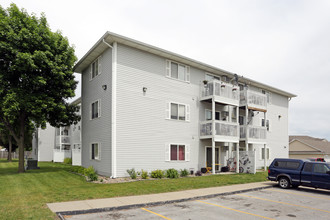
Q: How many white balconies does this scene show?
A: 4